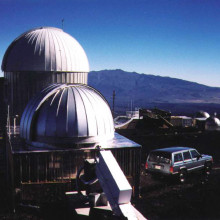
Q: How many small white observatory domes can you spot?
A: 2